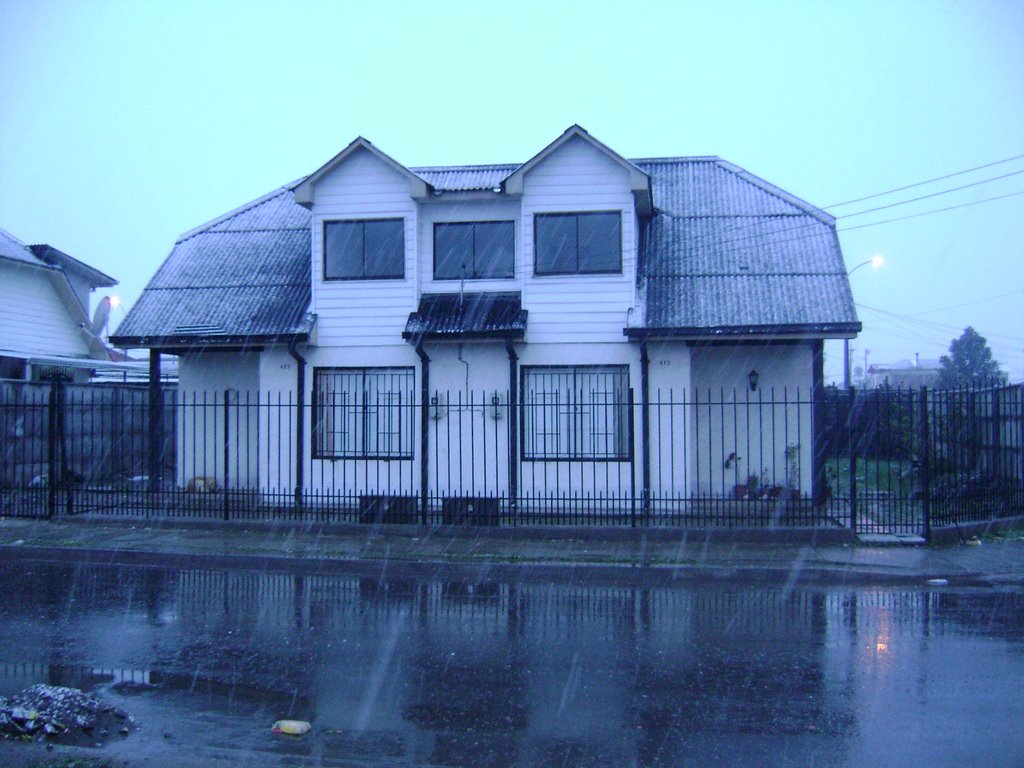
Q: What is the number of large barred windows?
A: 2